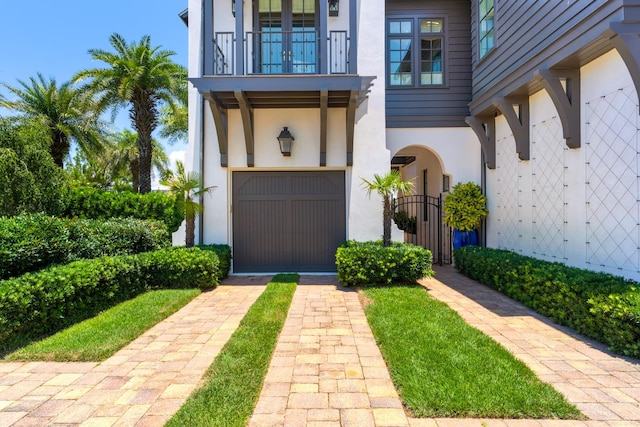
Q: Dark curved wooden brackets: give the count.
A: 8